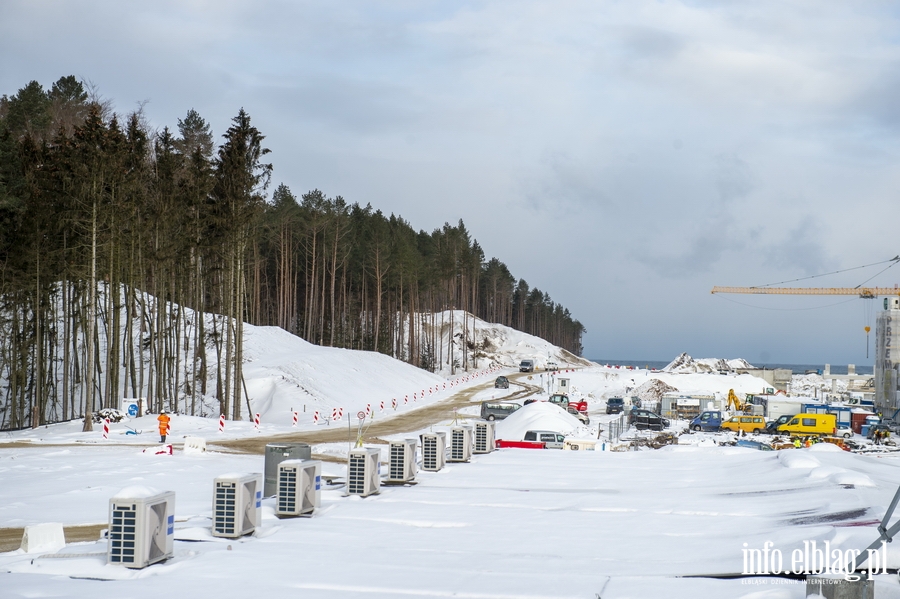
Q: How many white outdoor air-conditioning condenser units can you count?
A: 8